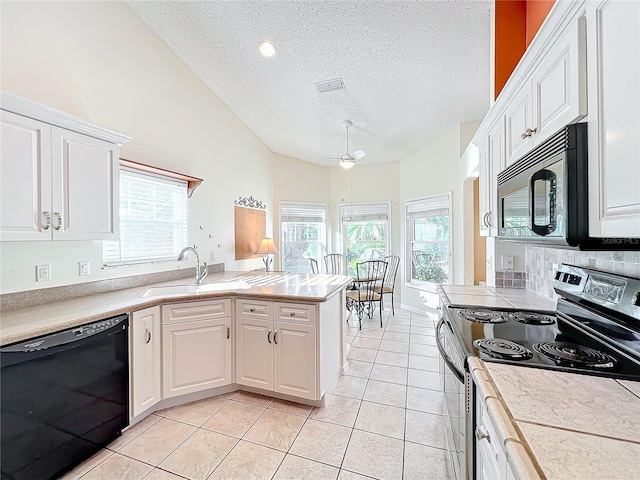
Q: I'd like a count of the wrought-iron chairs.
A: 4